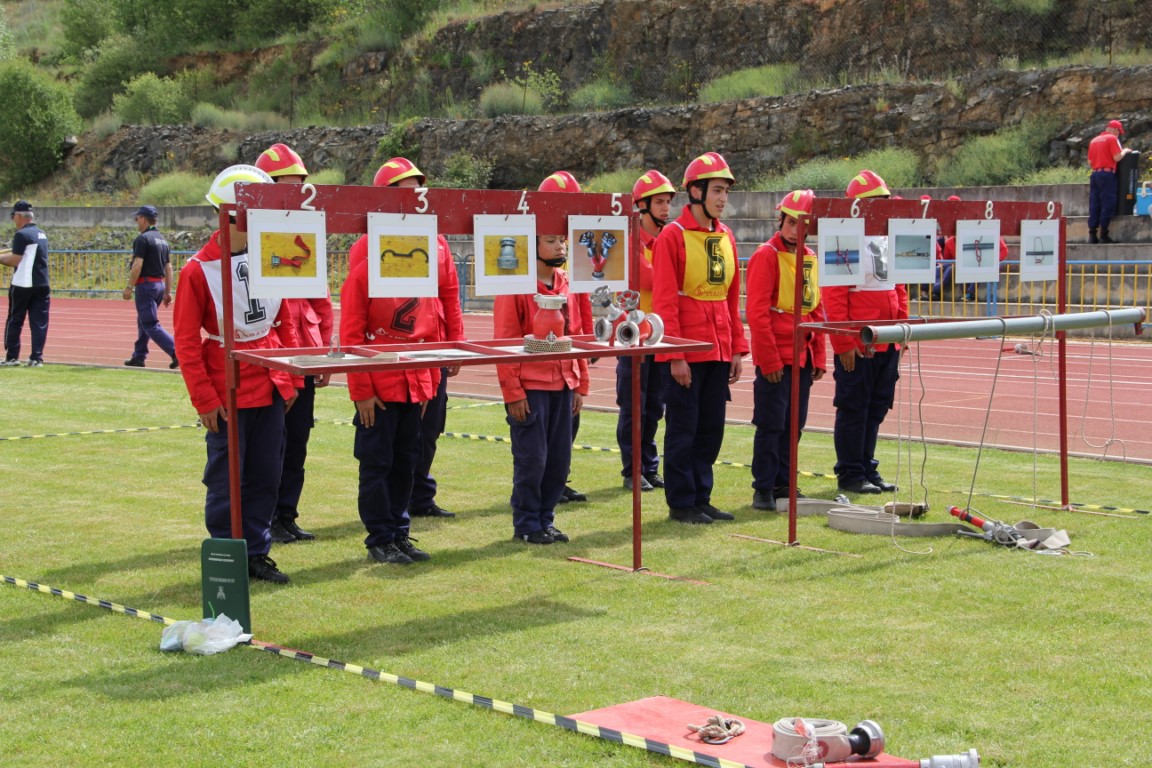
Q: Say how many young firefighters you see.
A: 10